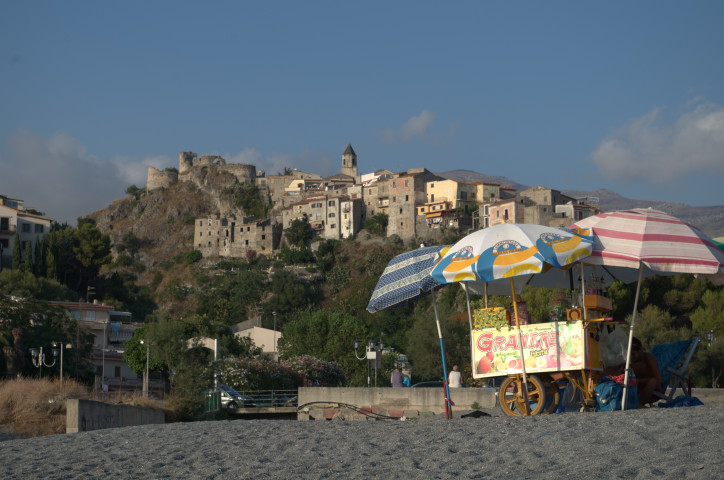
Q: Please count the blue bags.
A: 1